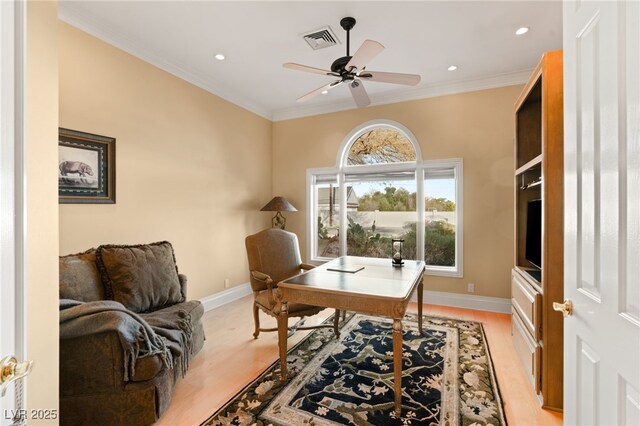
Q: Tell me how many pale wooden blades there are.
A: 5